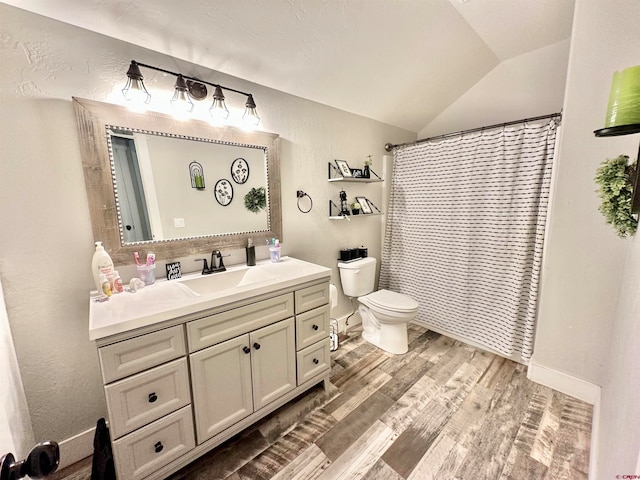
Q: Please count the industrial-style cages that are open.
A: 4